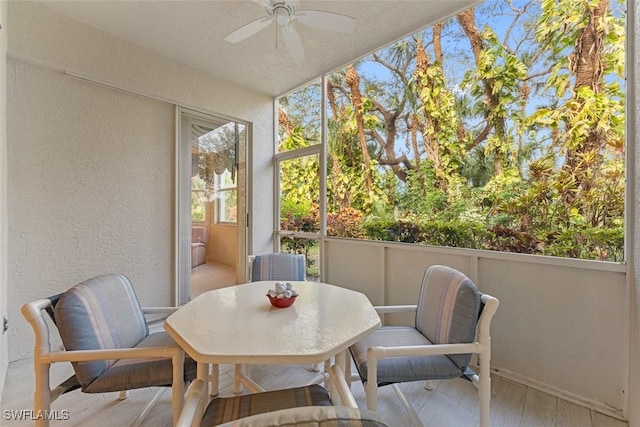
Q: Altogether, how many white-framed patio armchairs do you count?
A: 4